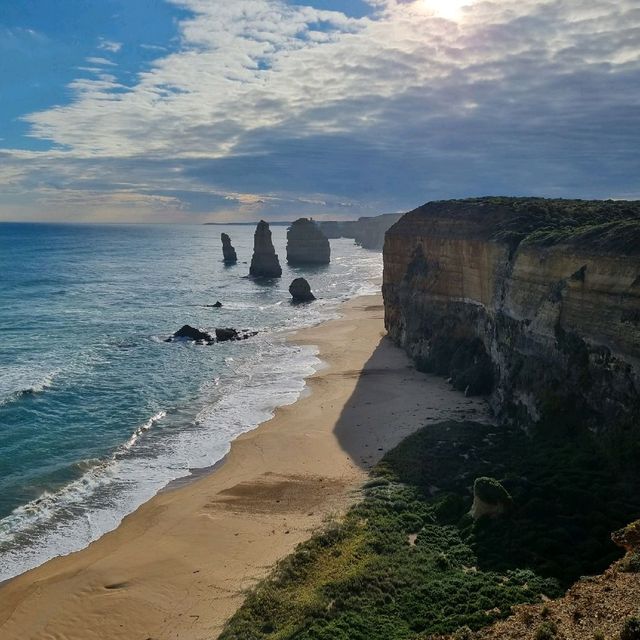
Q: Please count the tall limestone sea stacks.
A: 3